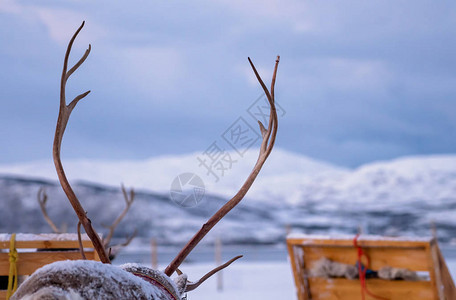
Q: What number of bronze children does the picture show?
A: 0